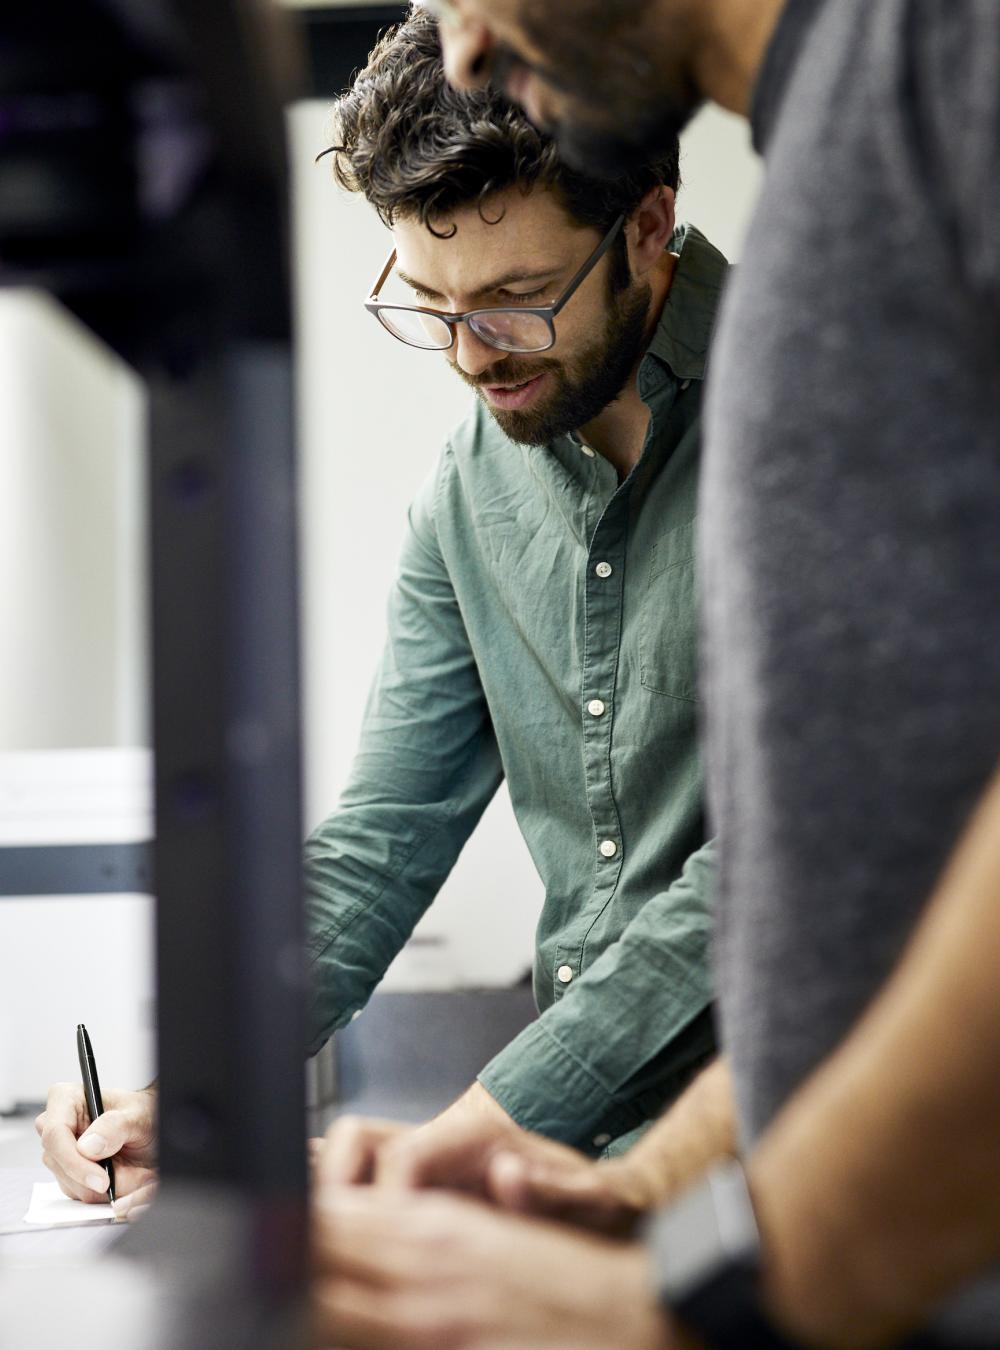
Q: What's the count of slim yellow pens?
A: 0